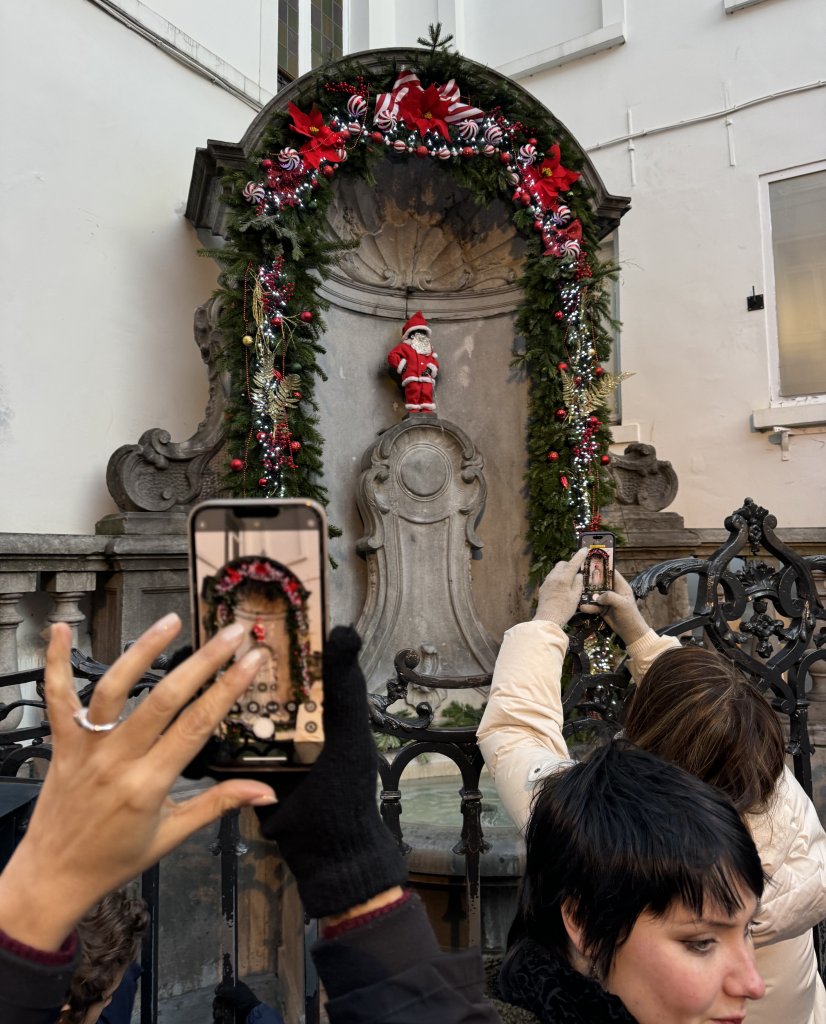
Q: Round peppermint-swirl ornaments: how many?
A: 9